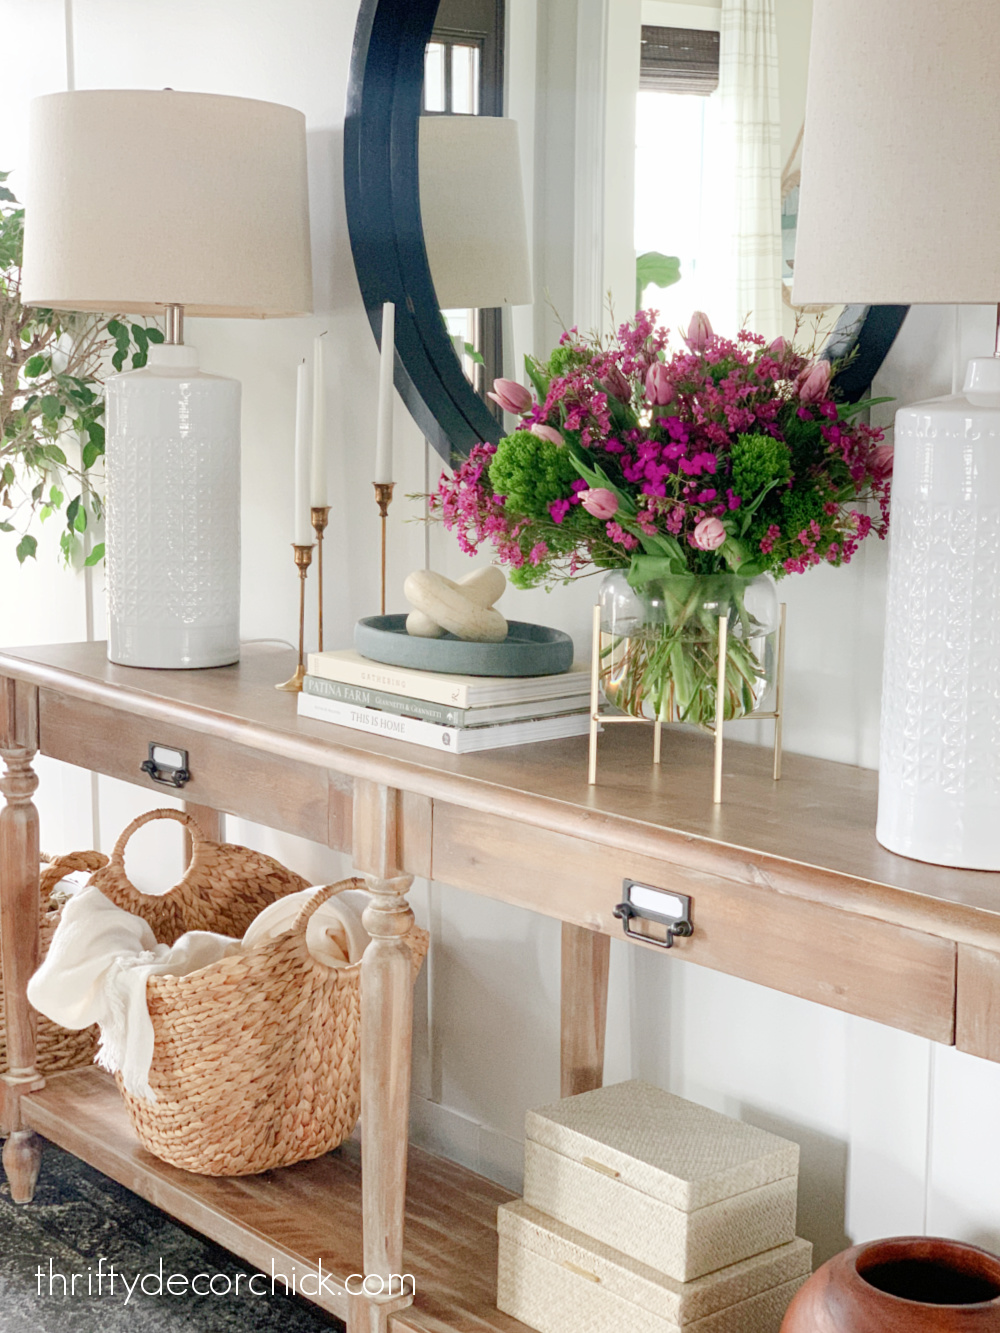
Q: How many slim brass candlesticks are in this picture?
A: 3